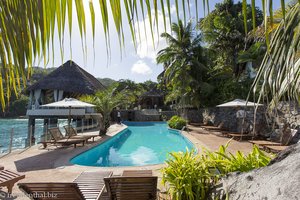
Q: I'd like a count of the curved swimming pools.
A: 1